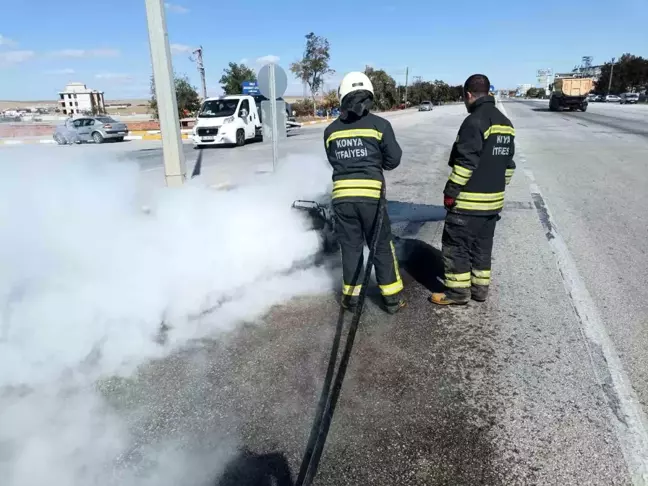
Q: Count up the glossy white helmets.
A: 1